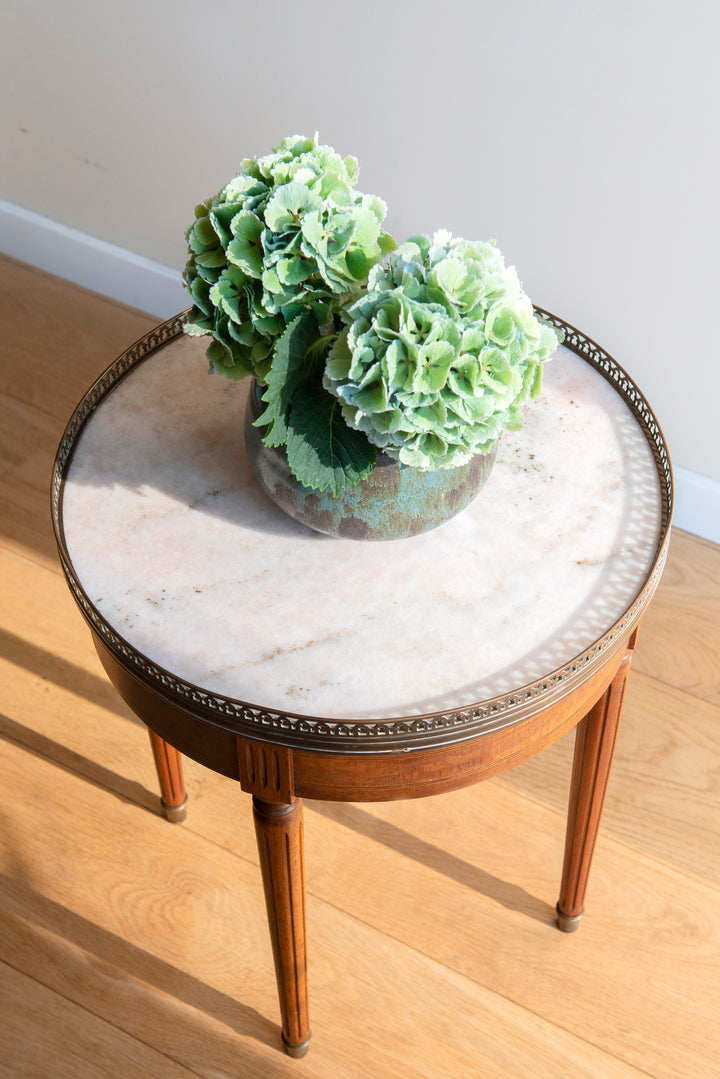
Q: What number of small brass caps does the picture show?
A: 3